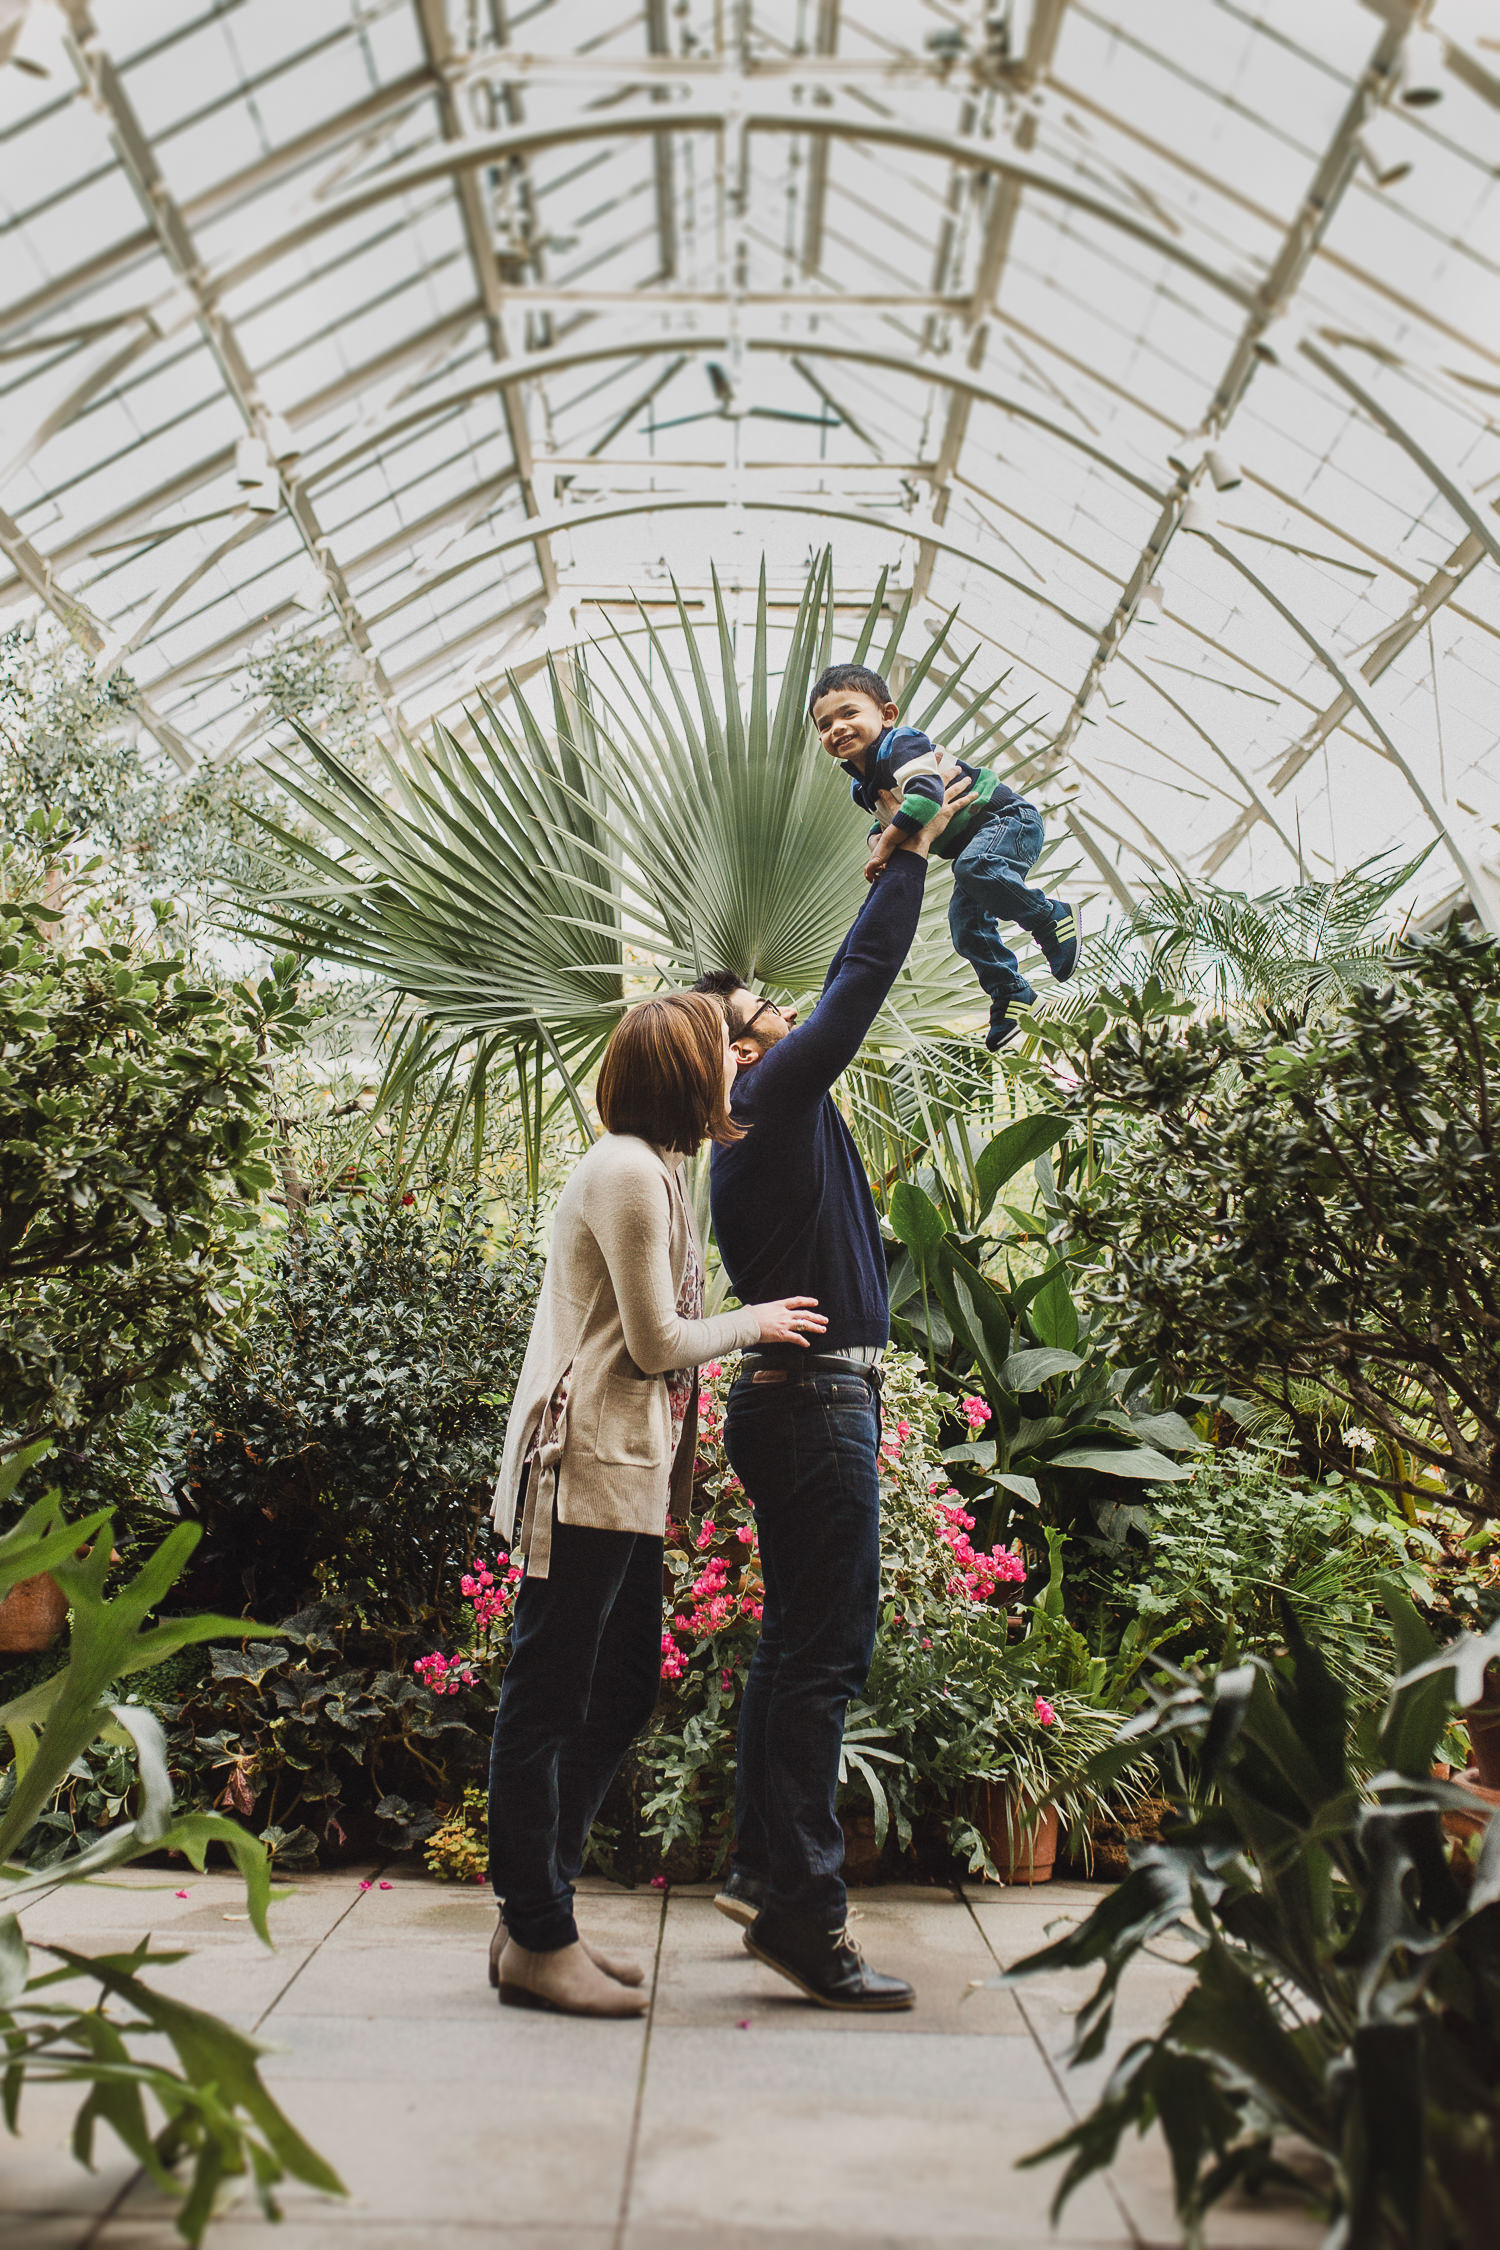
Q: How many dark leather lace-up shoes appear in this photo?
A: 2